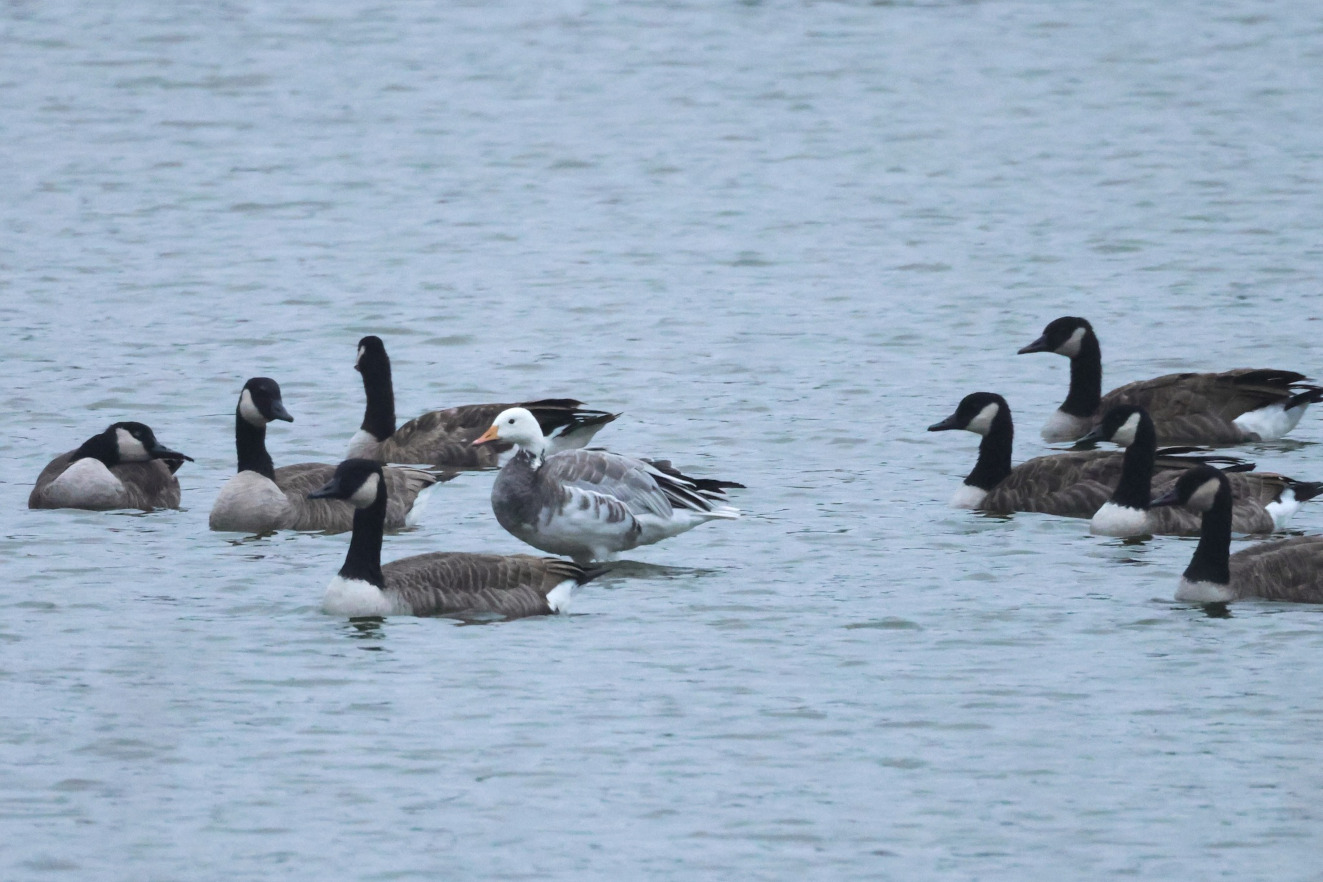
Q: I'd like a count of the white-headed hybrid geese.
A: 1